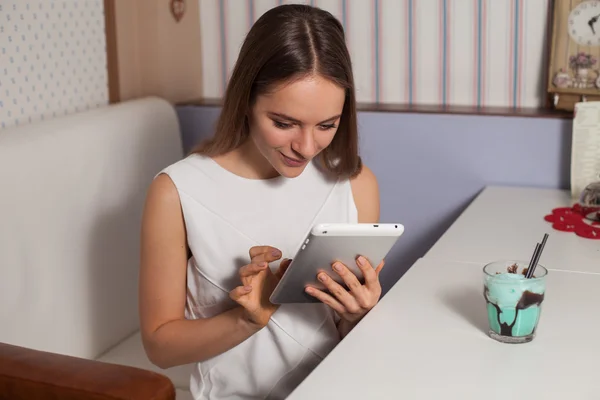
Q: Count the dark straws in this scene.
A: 2